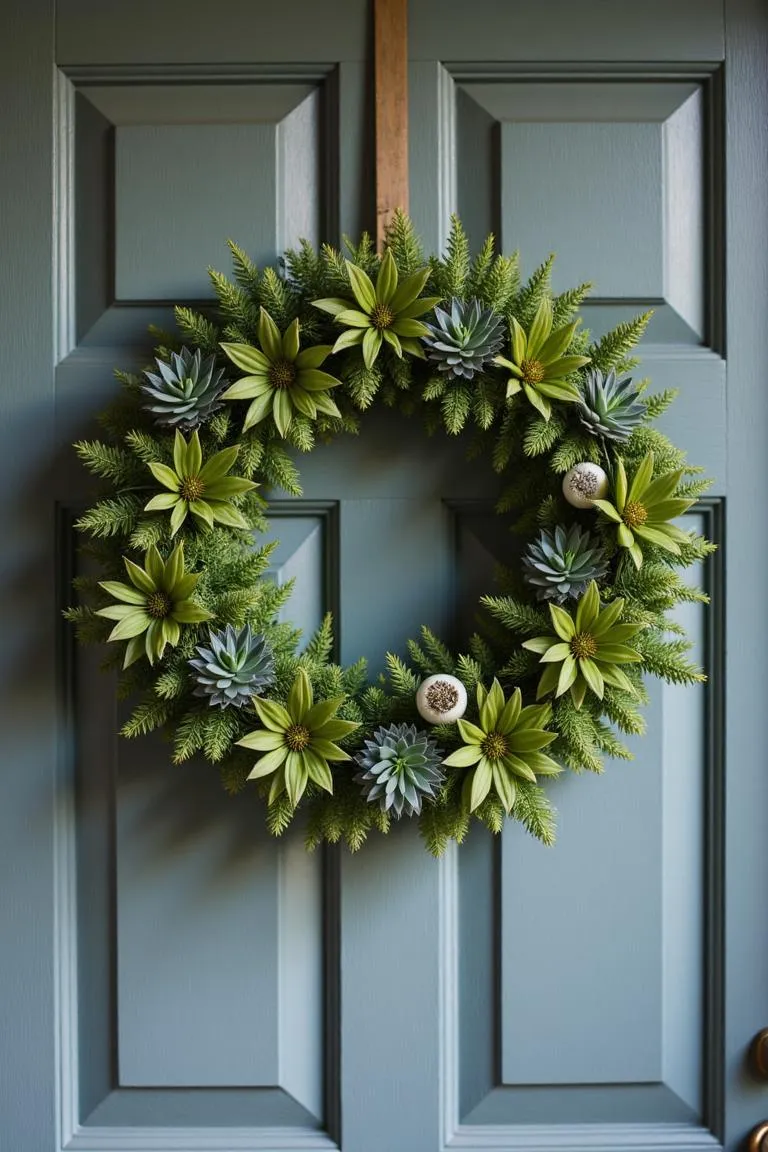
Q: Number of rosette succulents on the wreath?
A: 6